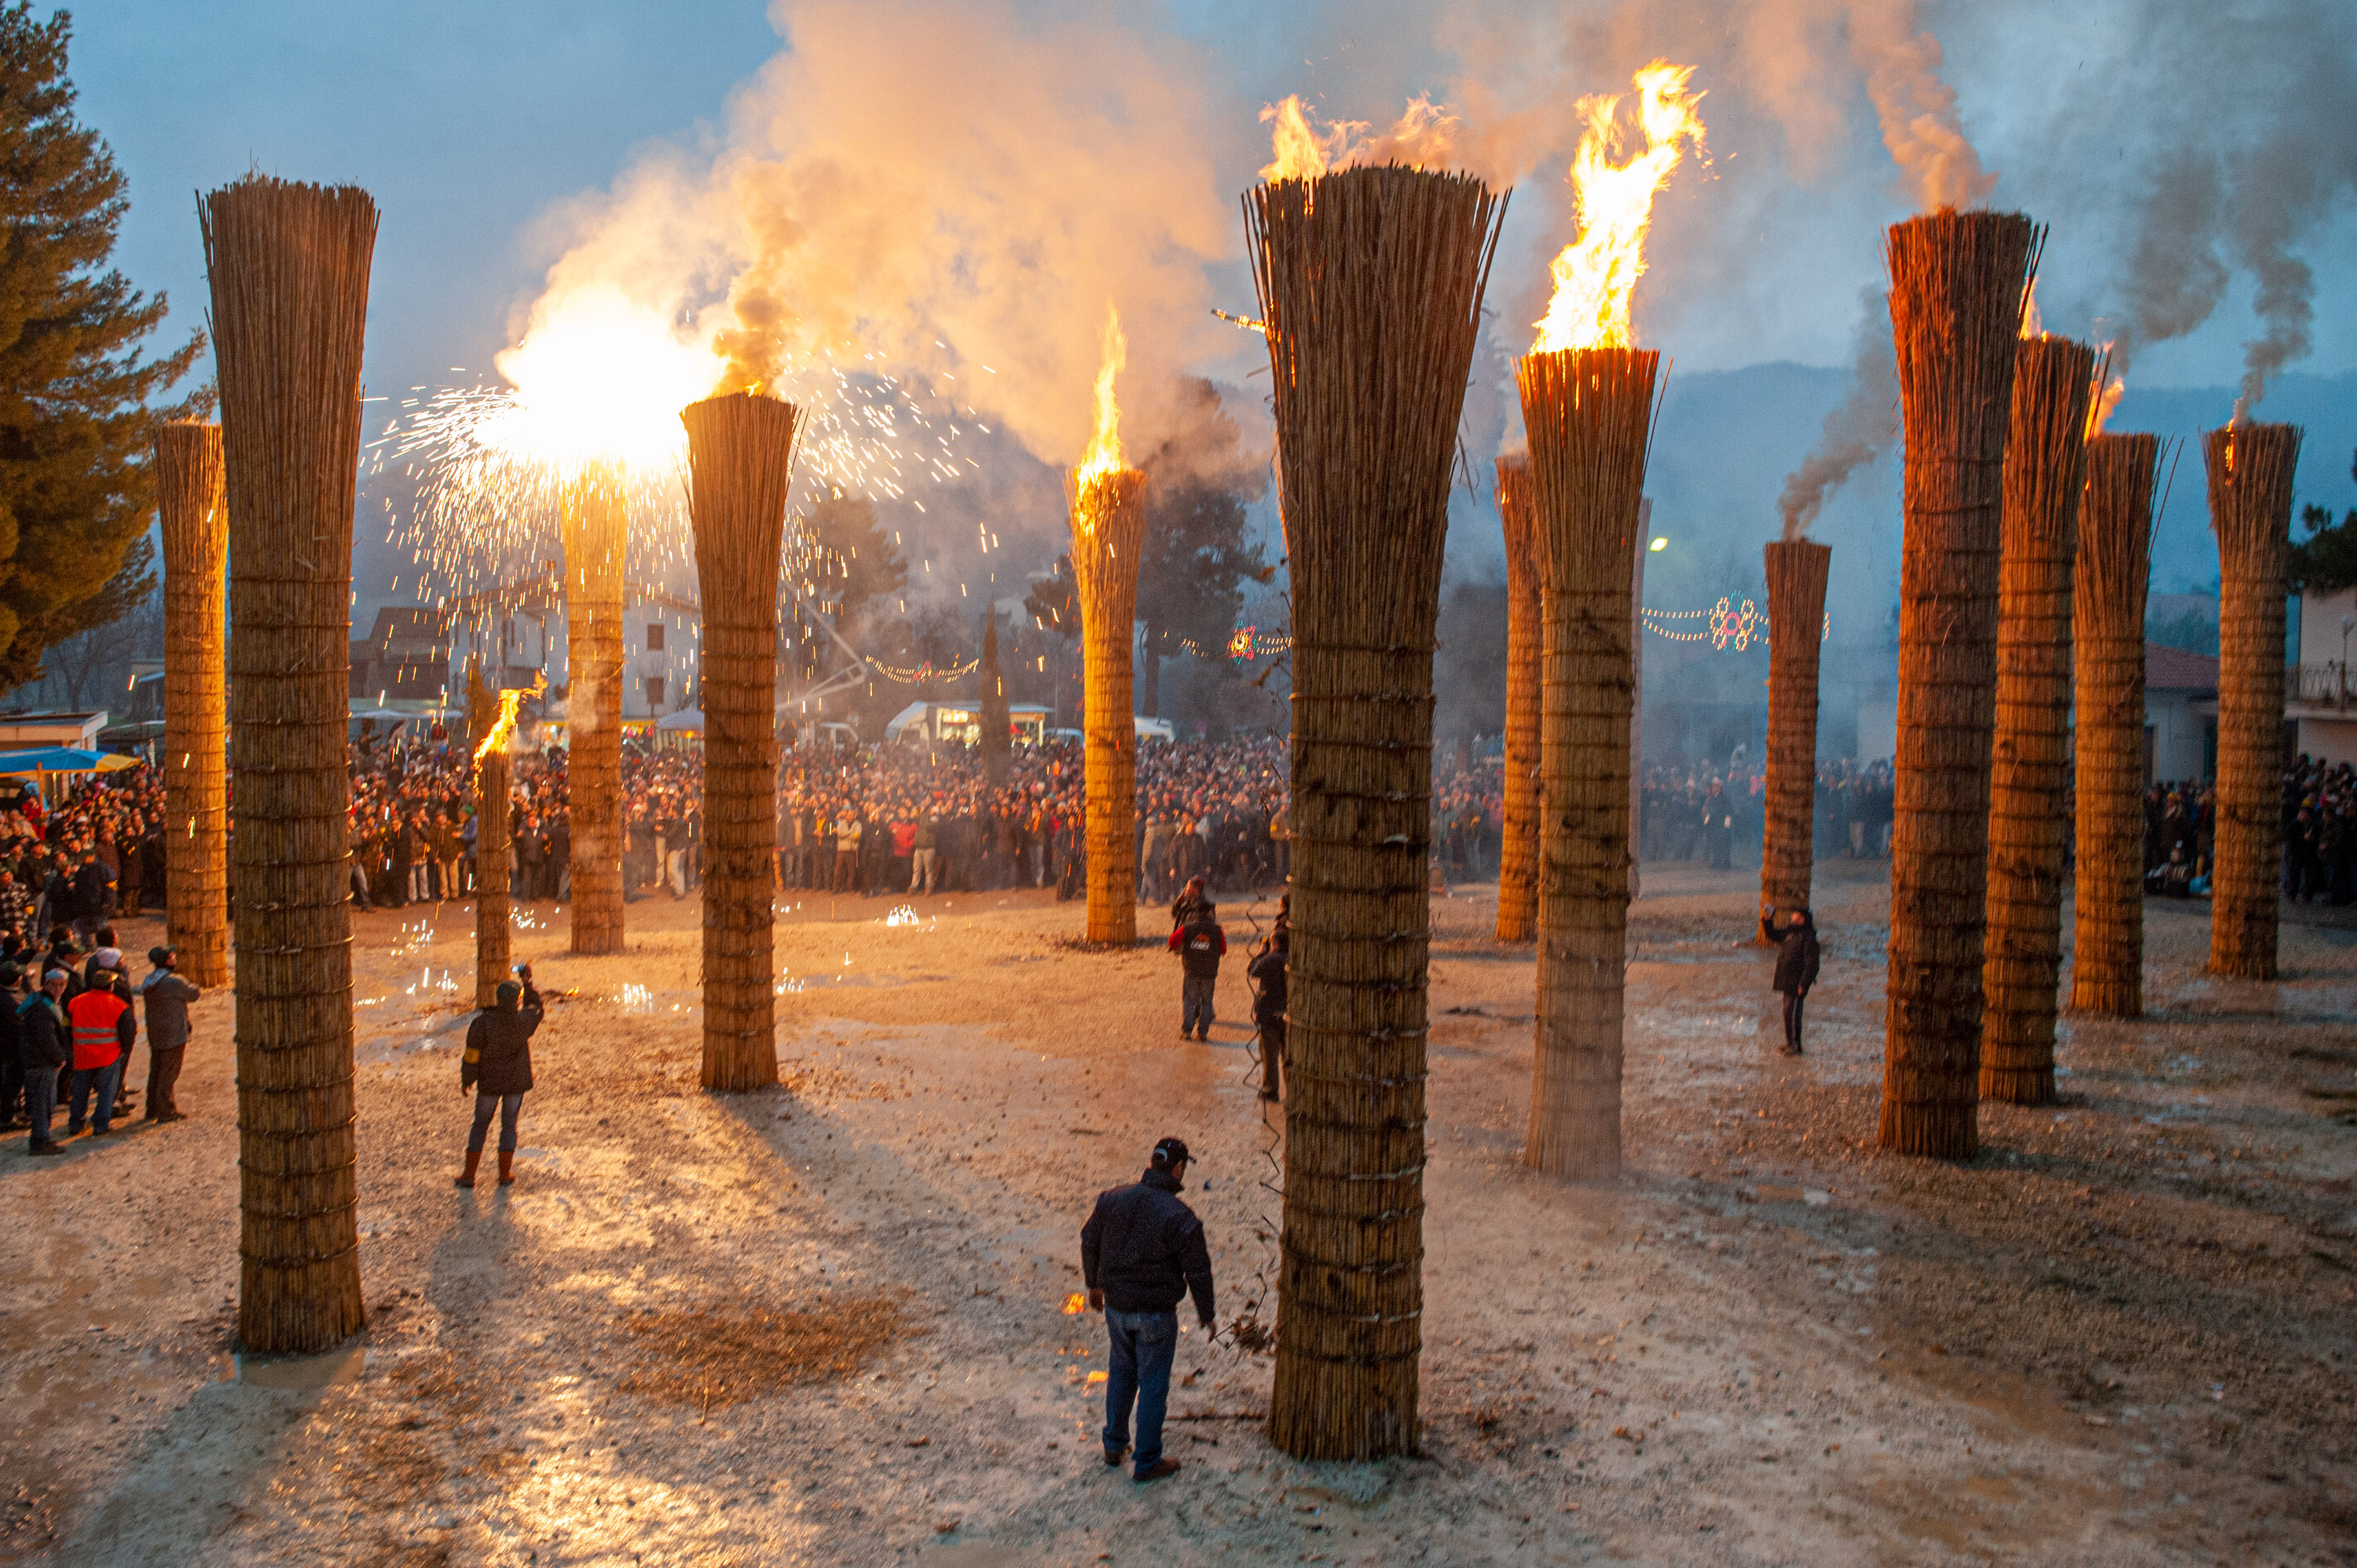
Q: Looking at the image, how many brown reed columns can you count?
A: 14